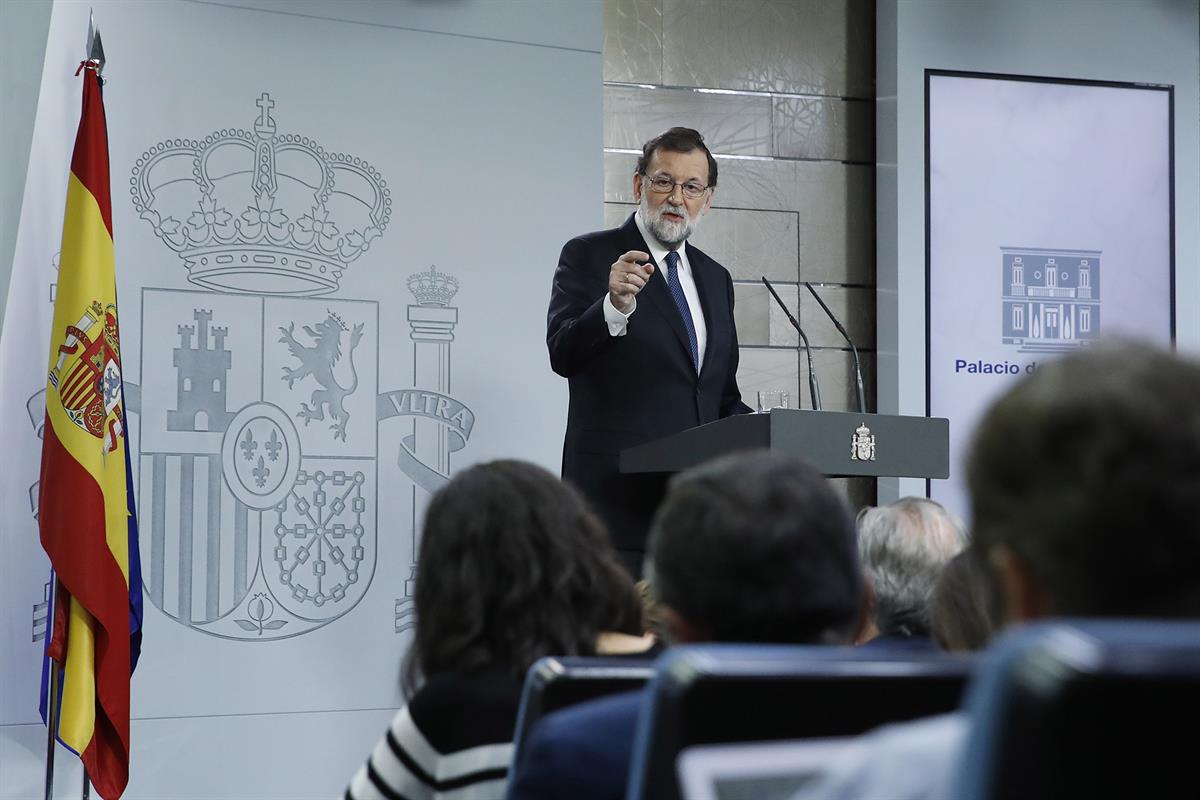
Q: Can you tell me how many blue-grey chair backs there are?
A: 3